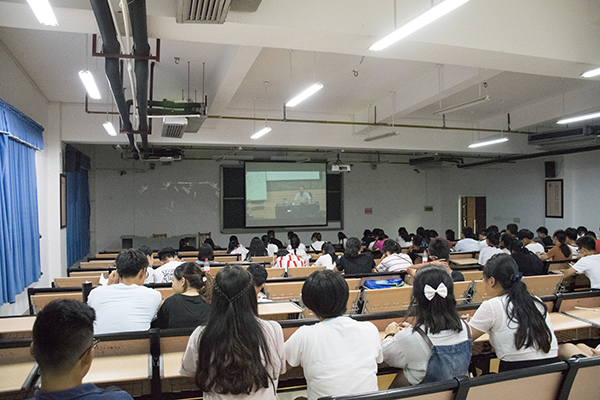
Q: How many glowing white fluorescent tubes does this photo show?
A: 9